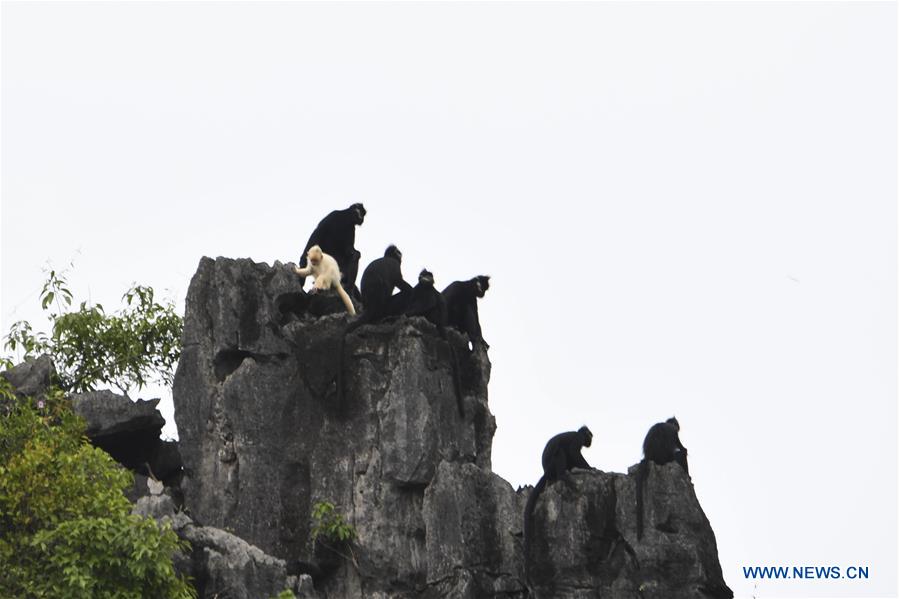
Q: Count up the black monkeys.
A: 6